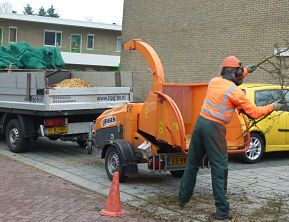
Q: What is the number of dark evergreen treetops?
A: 3